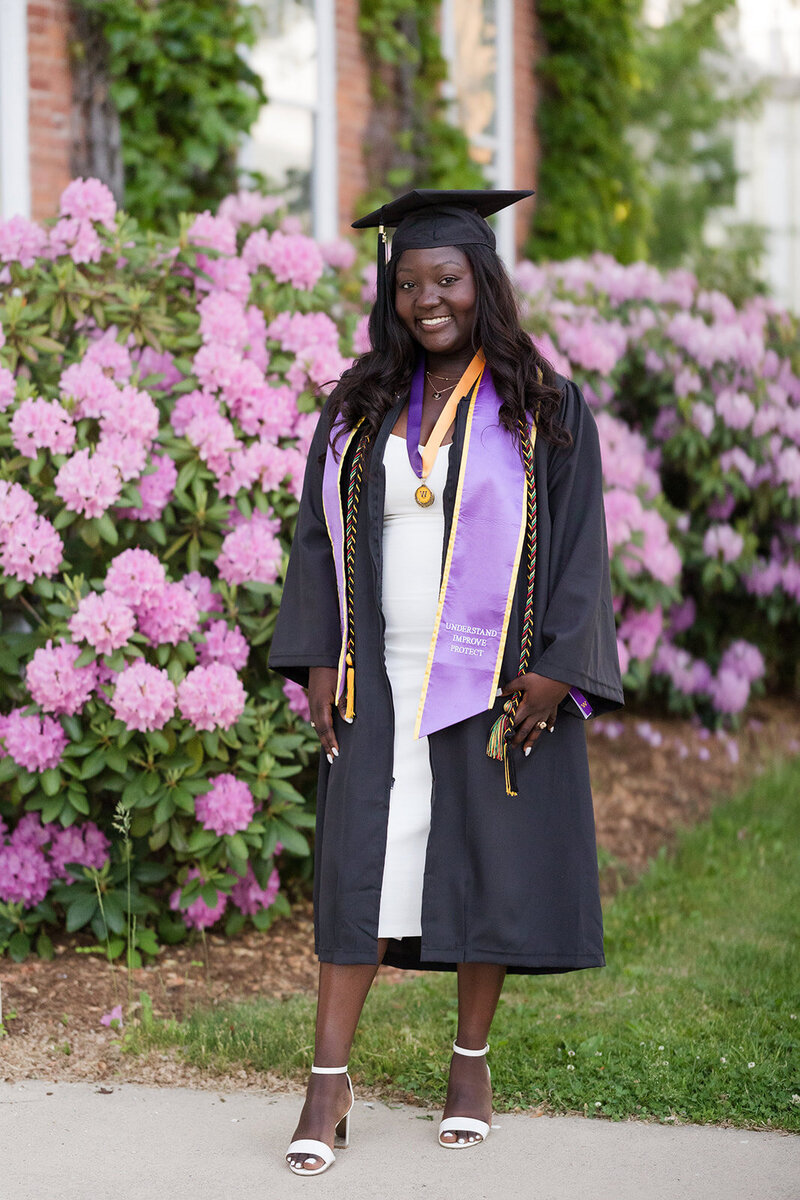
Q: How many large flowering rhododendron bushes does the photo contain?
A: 2